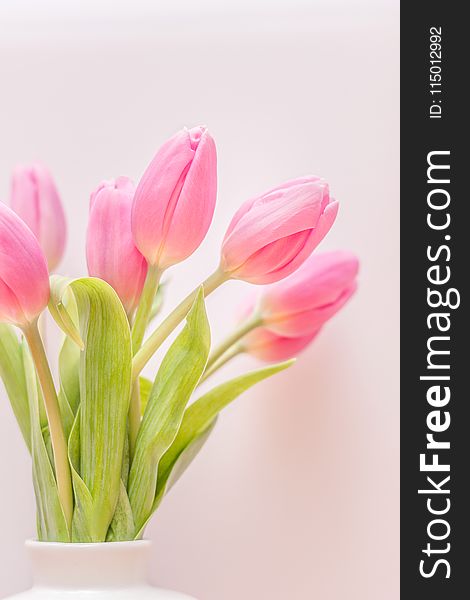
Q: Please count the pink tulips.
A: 7